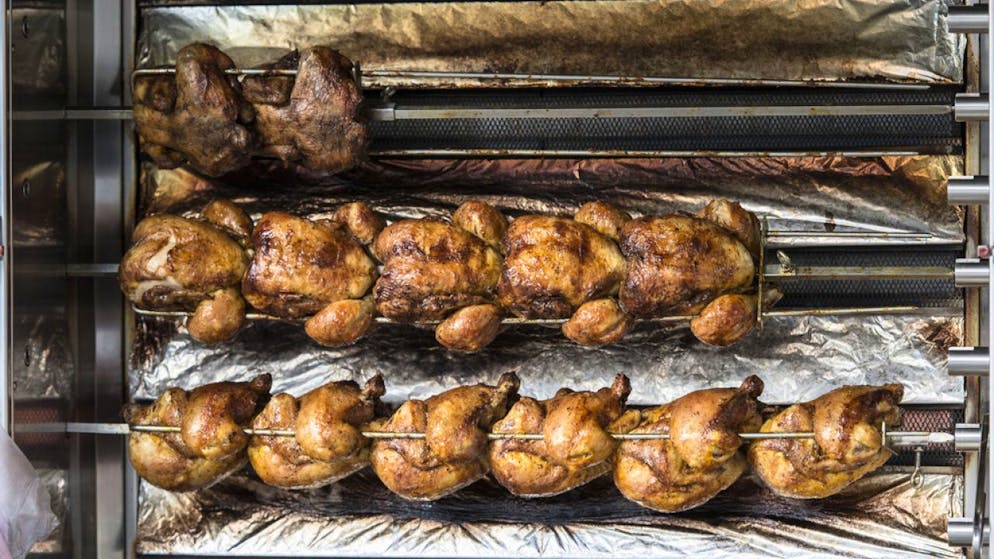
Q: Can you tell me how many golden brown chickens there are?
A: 11